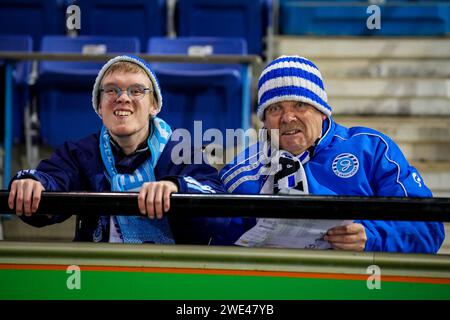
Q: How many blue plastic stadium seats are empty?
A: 6